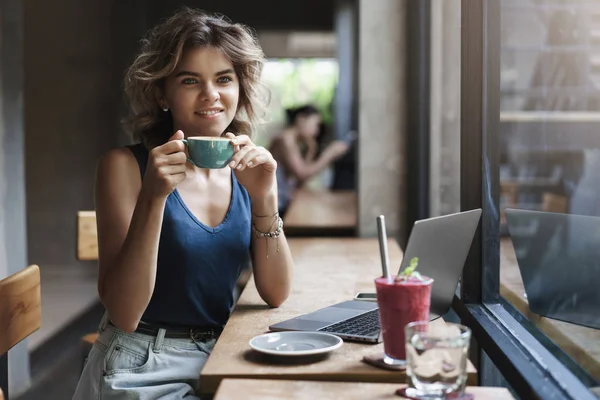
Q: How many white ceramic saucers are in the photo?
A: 1